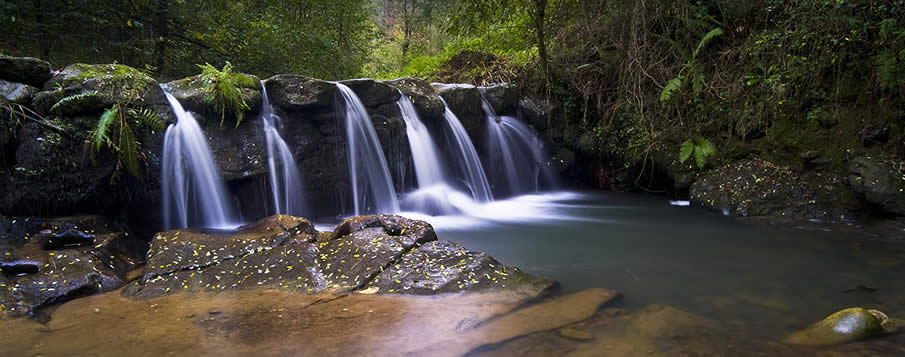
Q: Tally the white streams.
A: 6